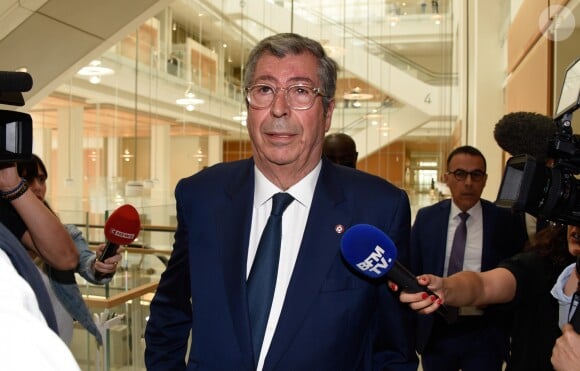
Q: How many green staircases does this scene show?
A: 0